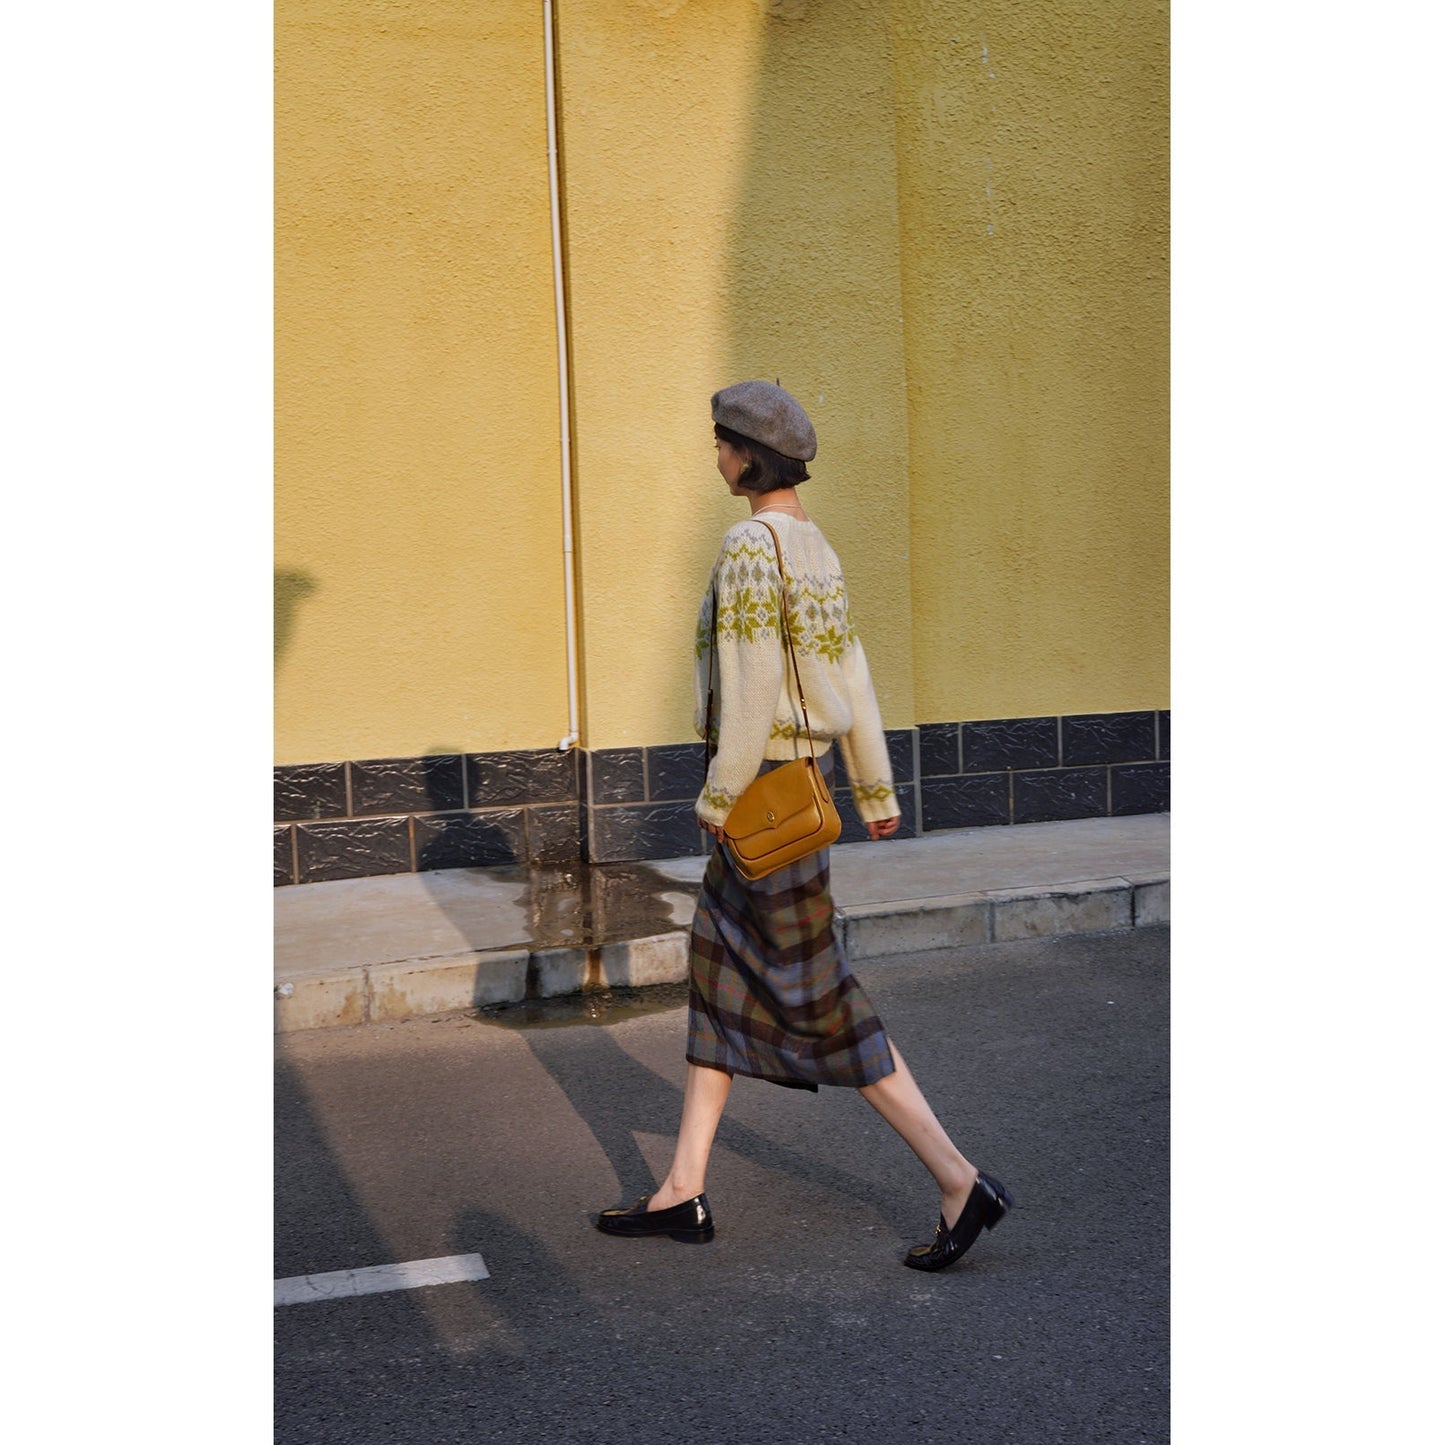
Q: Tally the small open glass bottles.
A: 0